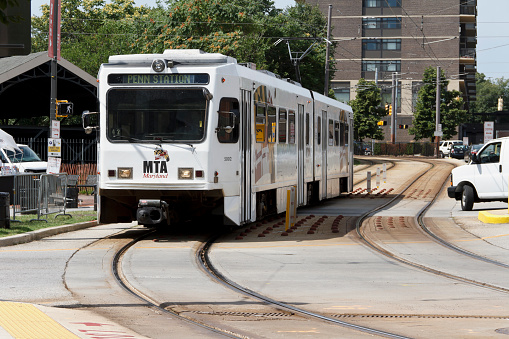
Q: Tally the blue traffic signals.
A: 0